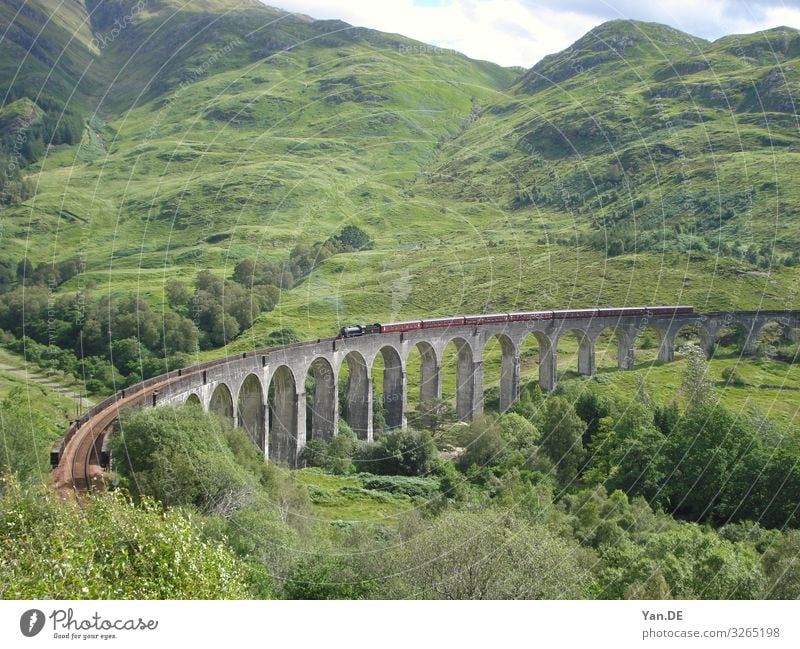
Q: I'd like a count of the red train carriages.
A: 7